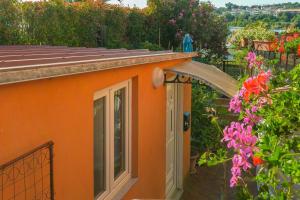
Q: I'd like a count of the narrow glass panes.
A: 2